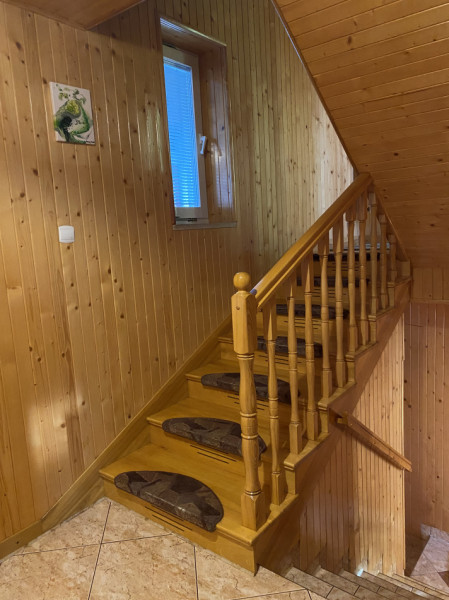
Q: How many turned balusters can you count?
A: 10